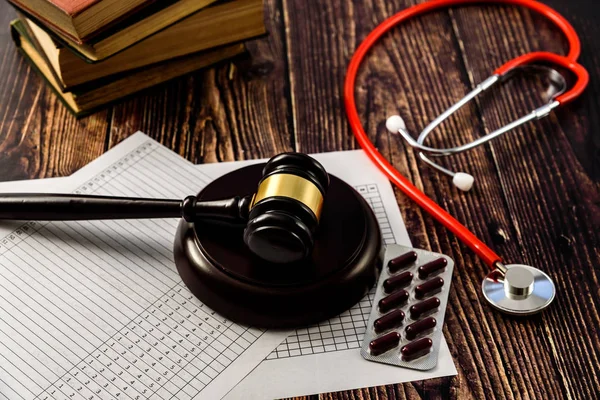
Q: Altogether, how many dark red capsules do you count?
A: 10